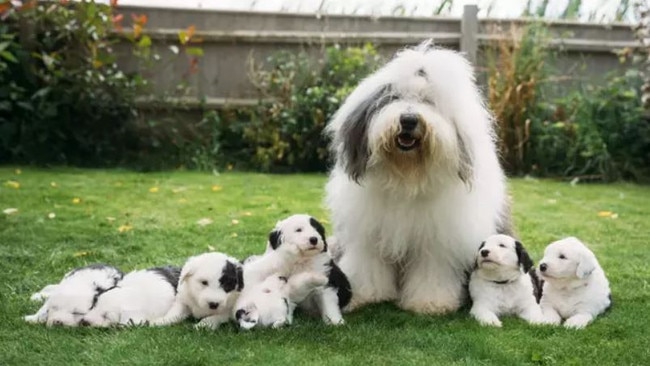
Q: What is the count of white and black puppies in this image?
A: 7